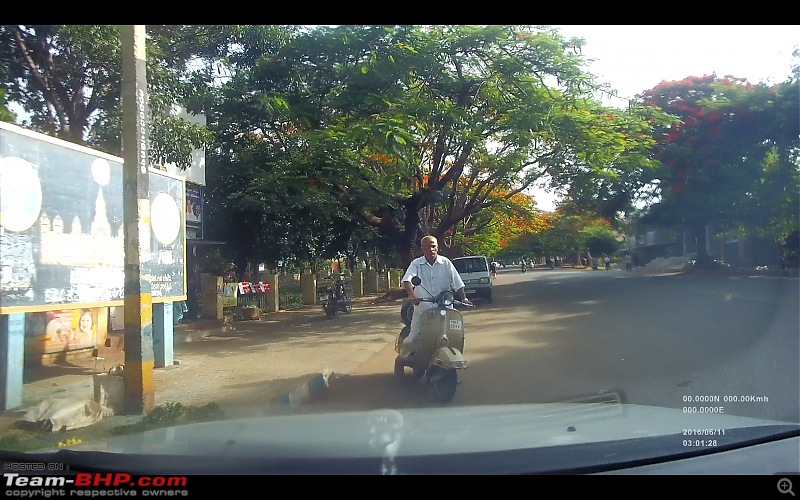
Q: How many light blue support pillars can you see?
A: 2